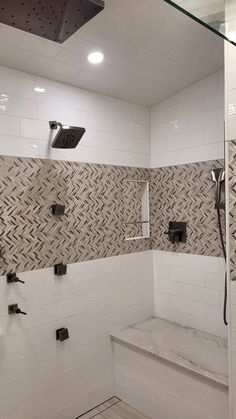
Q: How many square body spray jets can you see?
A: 3